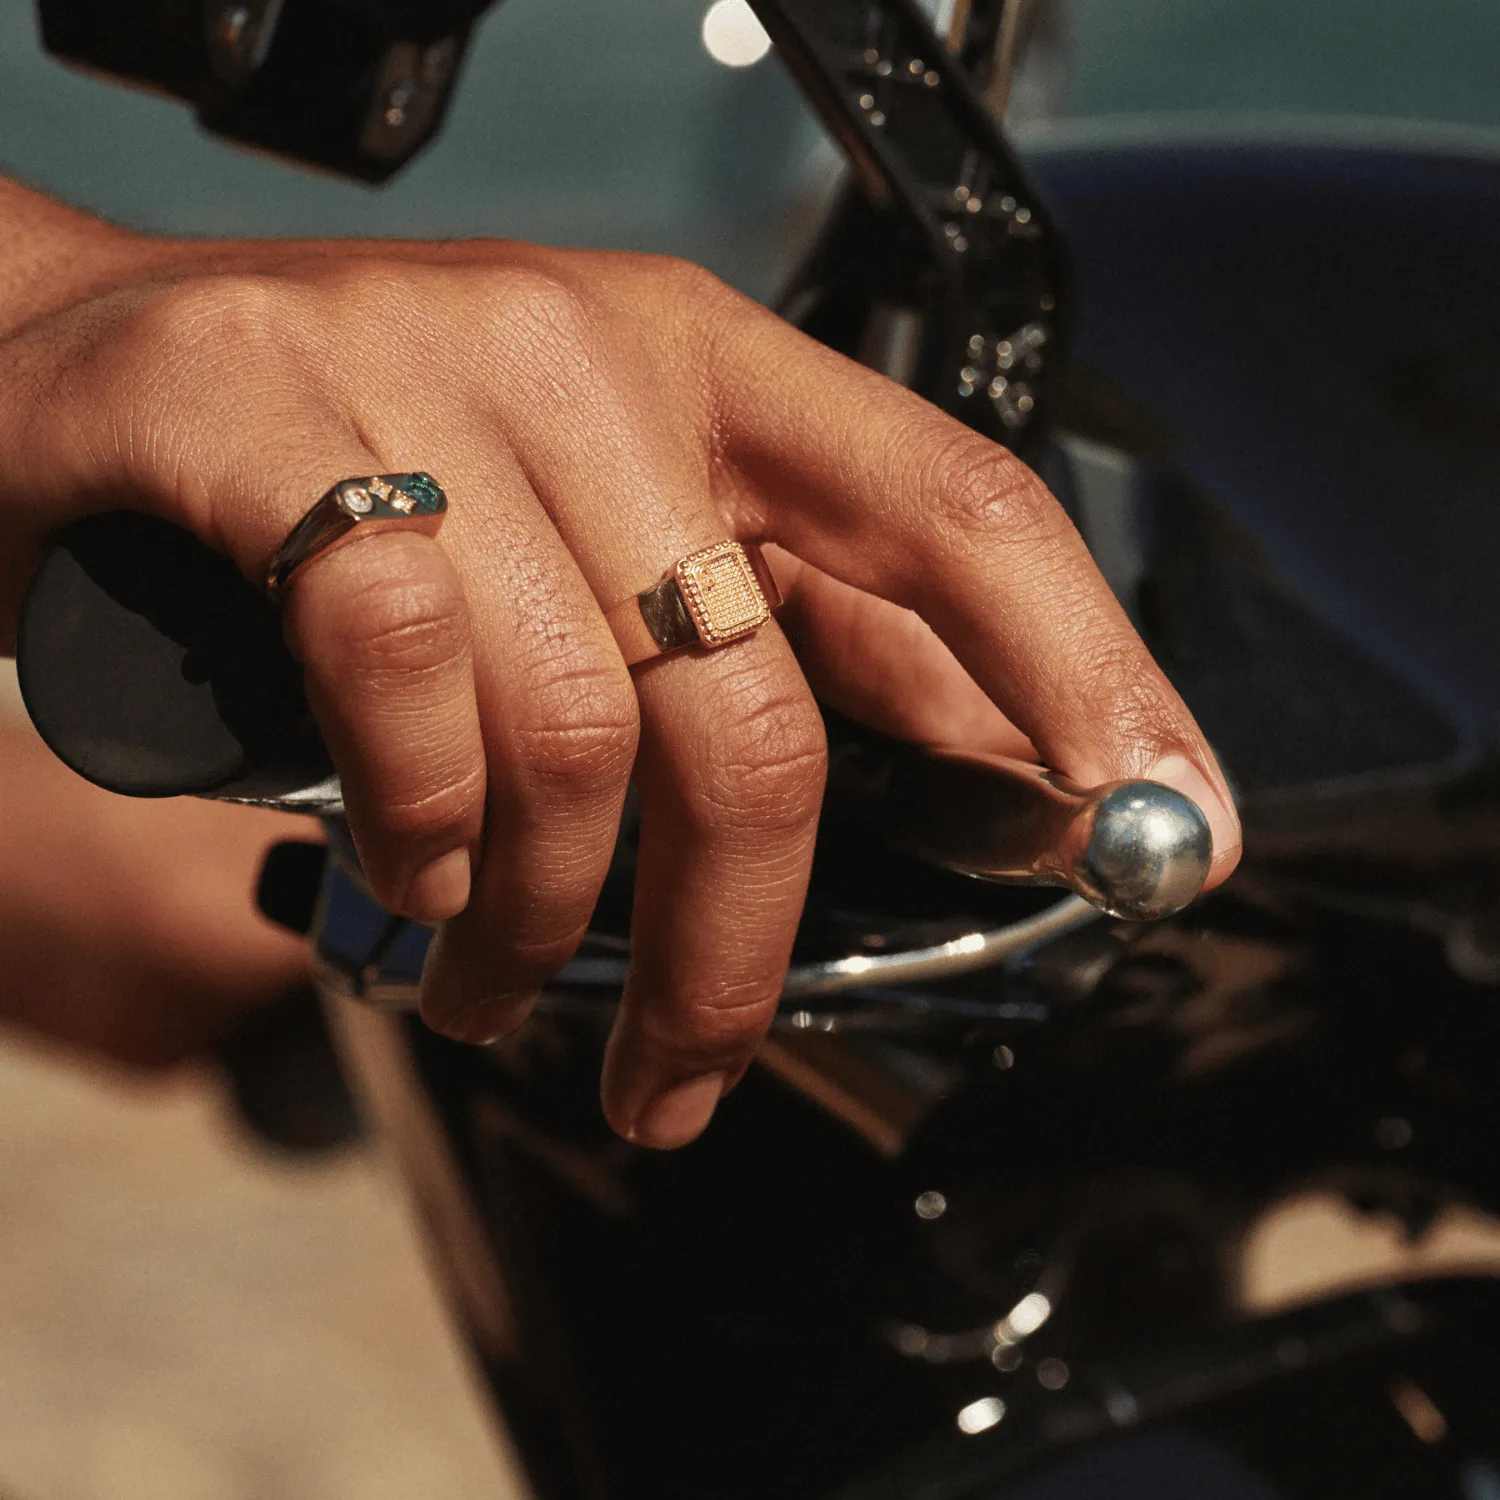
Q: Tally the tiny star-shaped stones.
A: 2